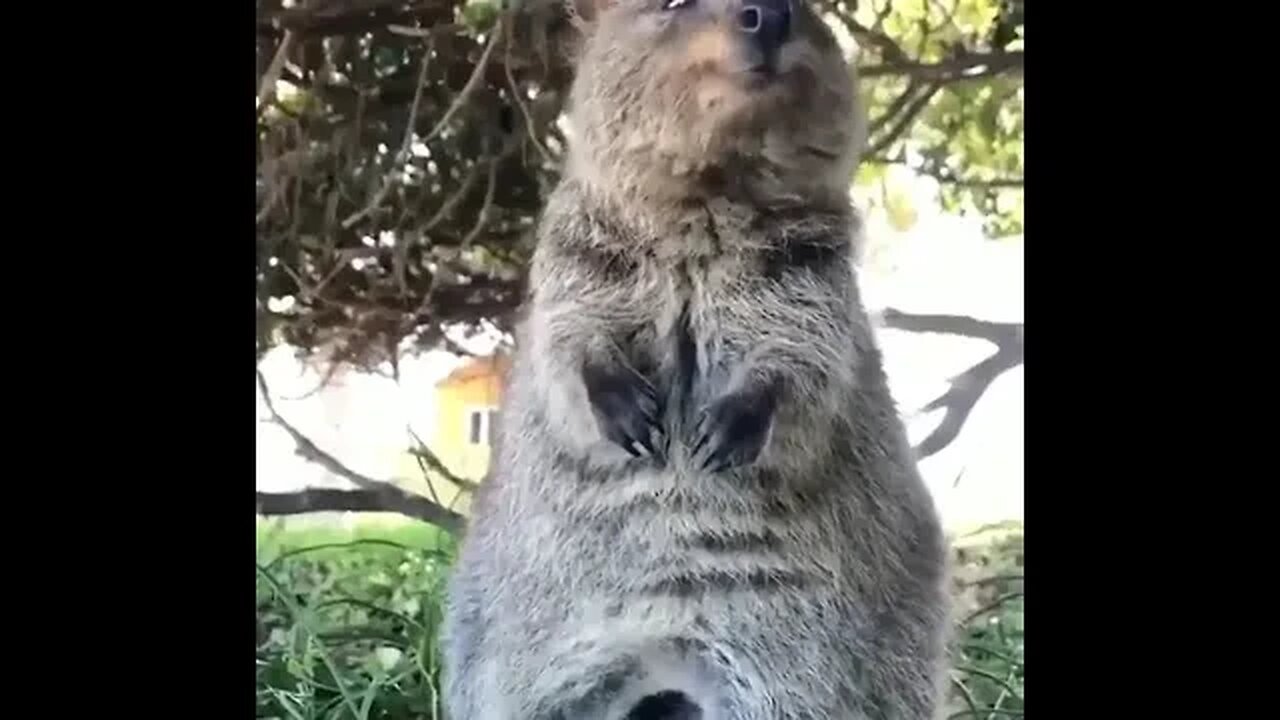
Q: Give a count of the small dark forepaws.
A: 2